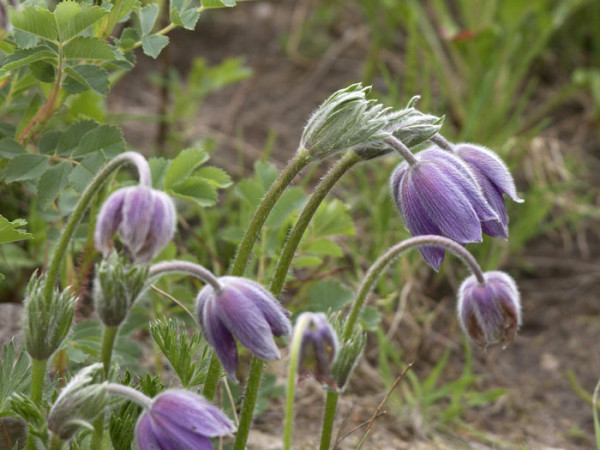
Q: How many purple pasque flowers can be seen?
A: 7